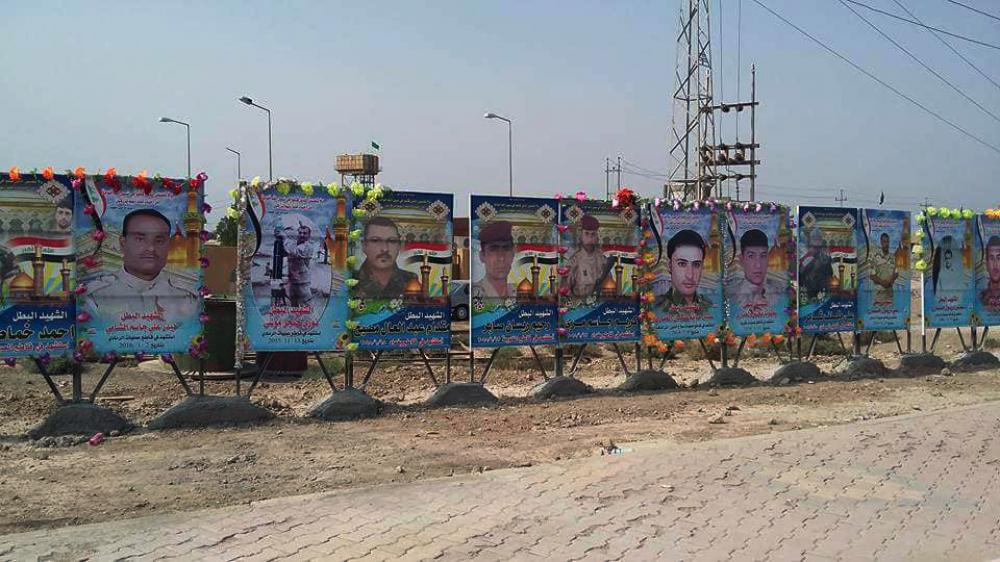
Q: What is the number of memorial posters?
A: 12